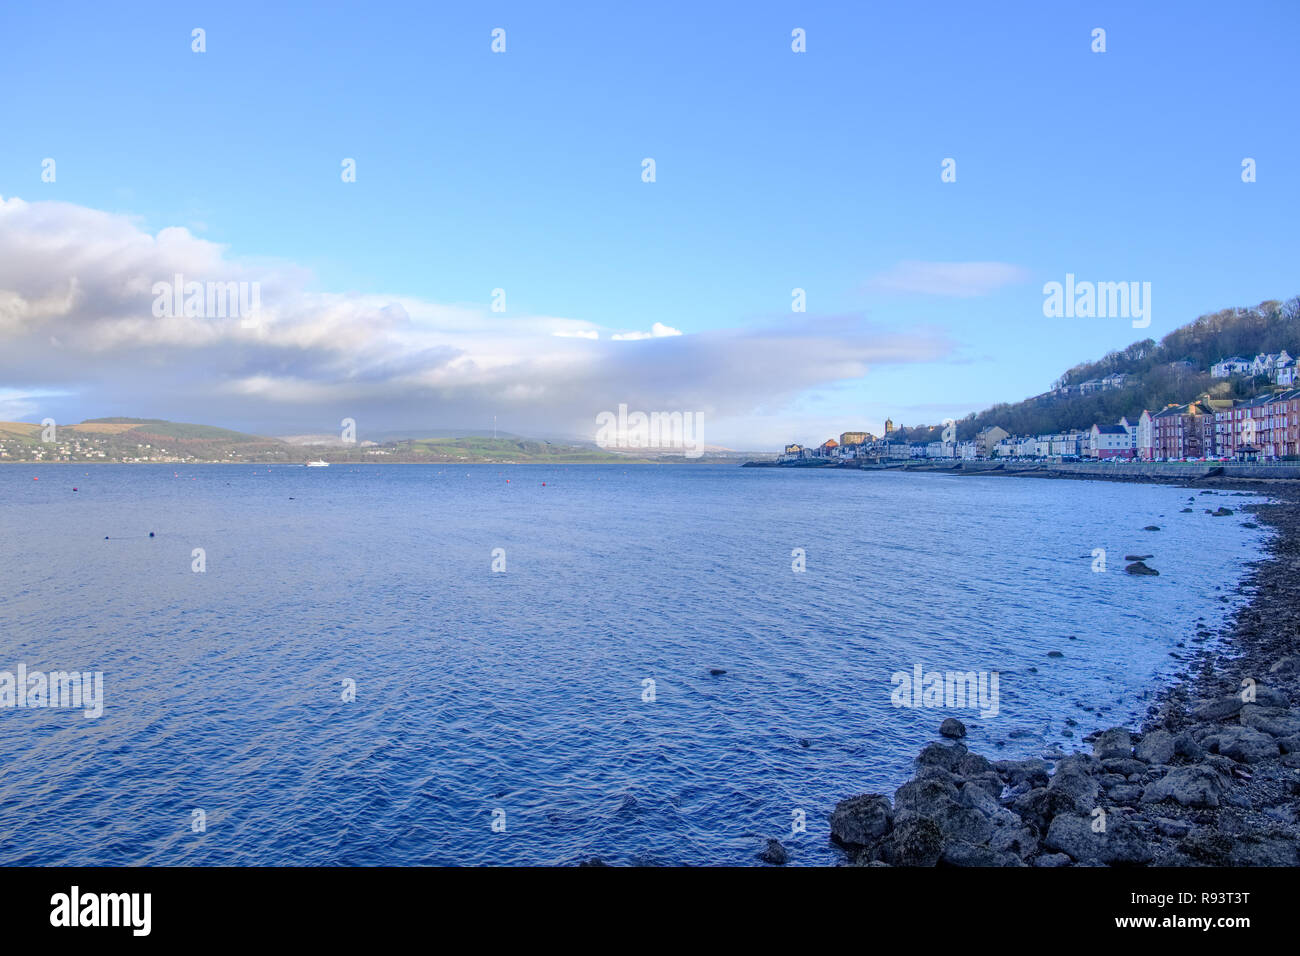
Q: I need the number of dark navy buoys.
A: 2